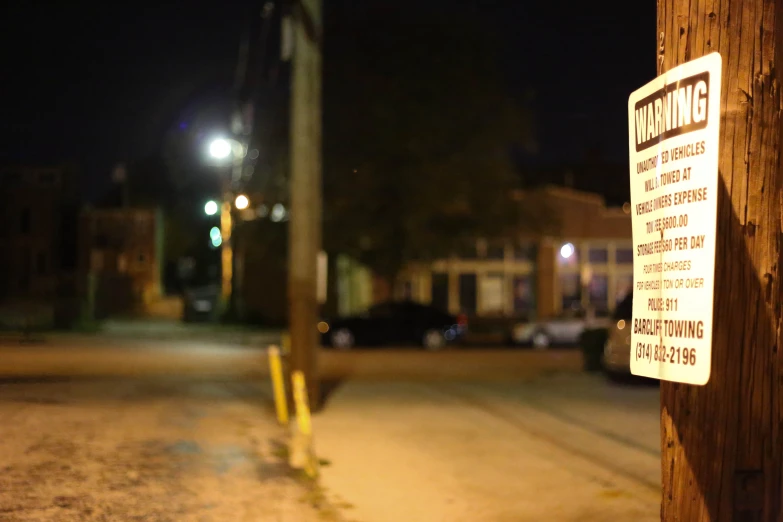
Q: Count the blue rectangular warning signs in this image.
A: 0